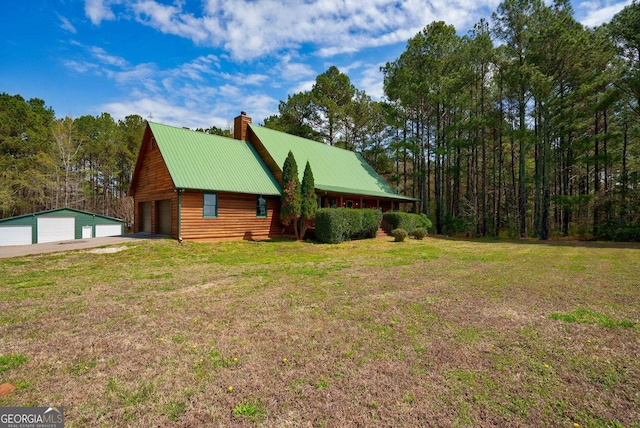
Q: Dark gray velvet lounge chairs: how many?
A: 0